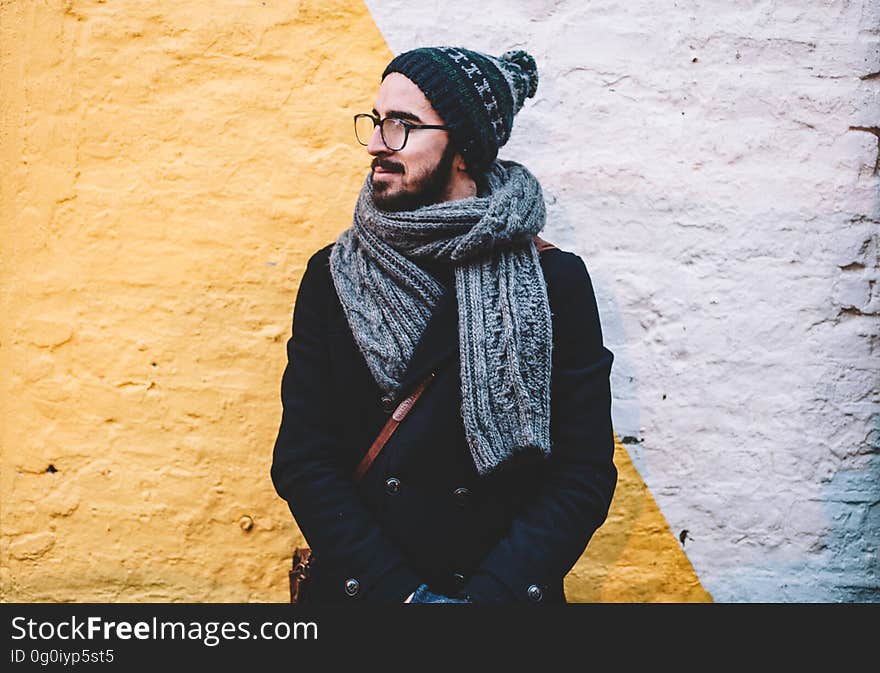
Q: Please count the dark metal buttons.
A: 6